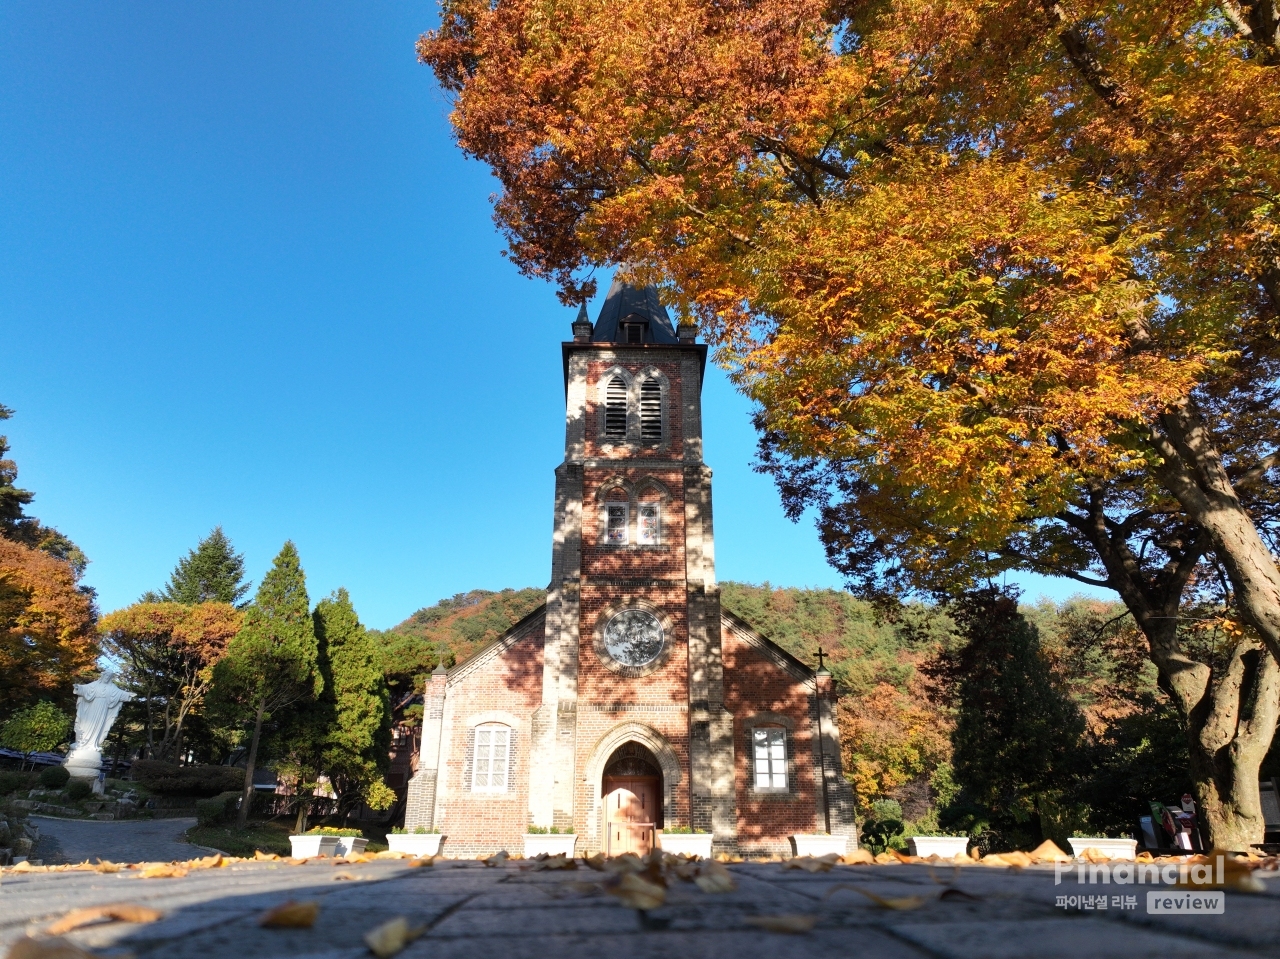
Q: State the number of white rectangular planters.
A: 8